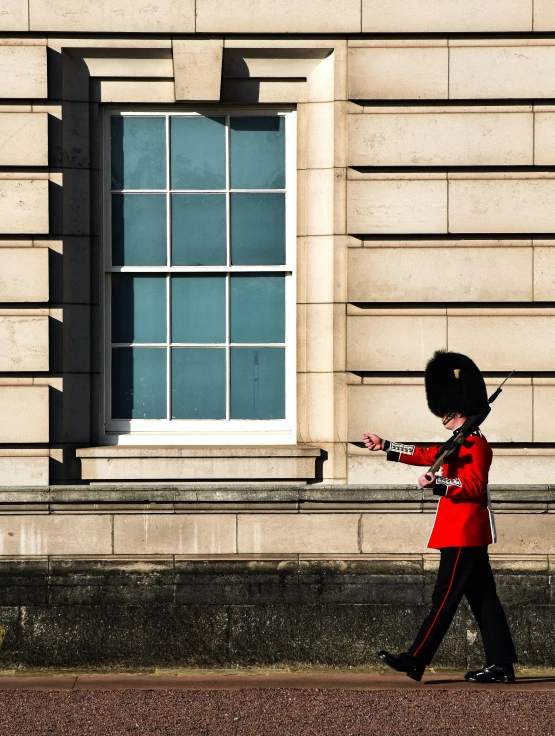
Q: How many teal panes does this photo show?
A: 12